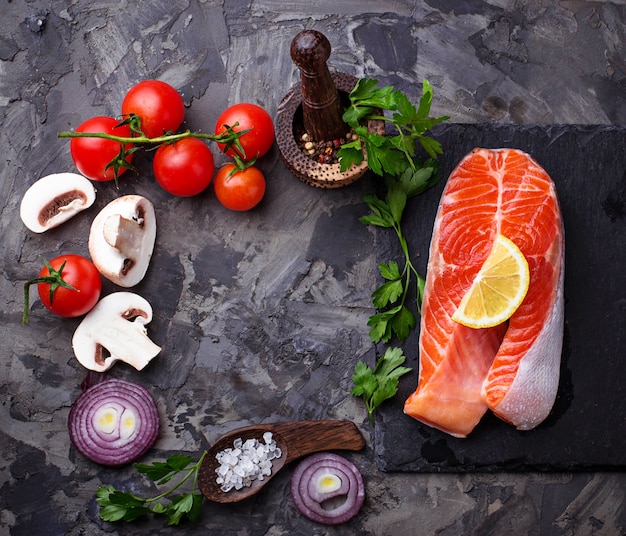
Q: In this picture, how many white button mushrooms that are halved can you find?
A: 3